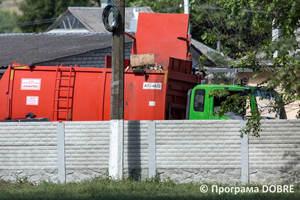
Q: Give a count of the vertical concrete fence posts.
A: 3